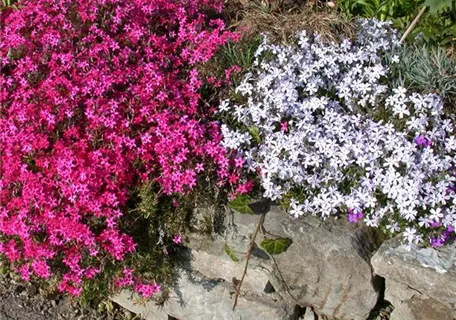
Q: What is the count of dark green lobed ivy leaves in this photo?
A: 3